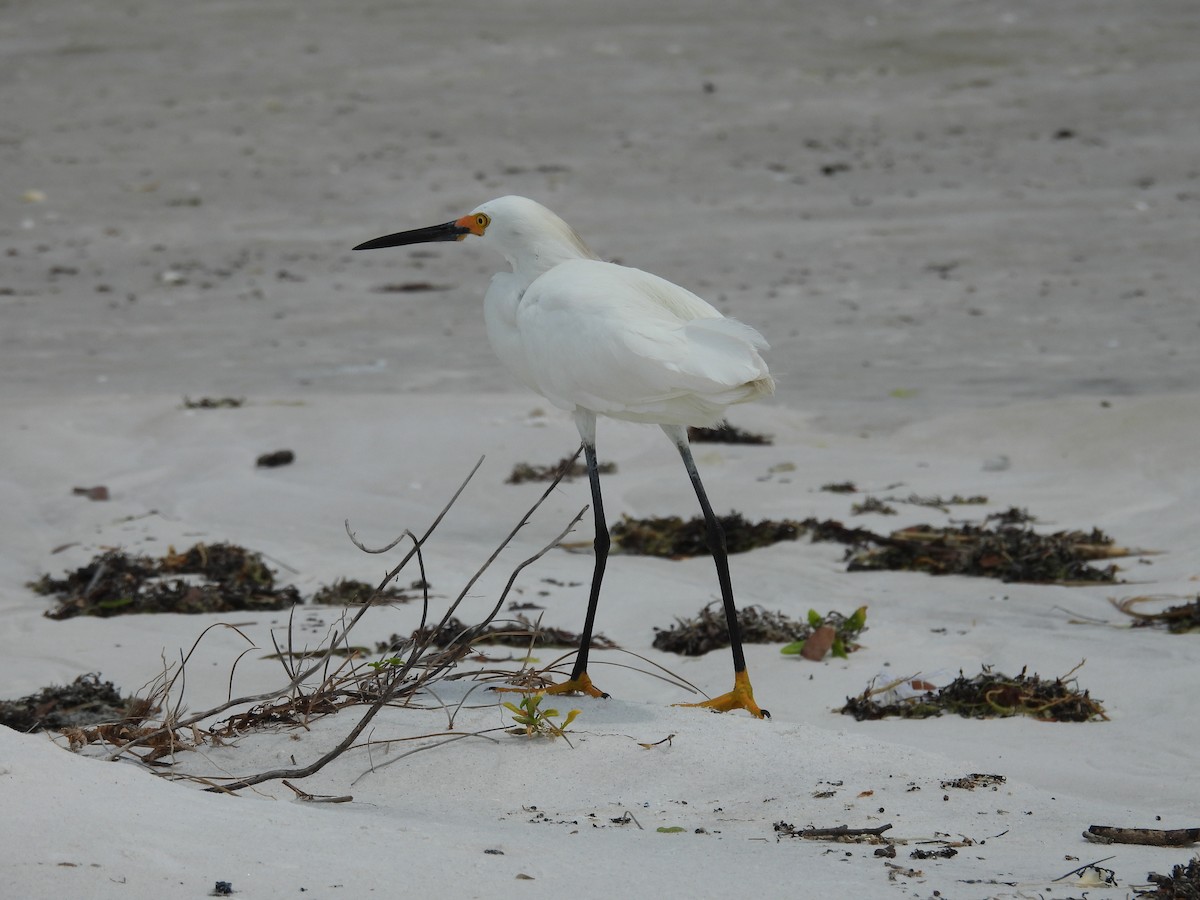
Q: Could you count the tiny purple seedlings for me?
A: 0